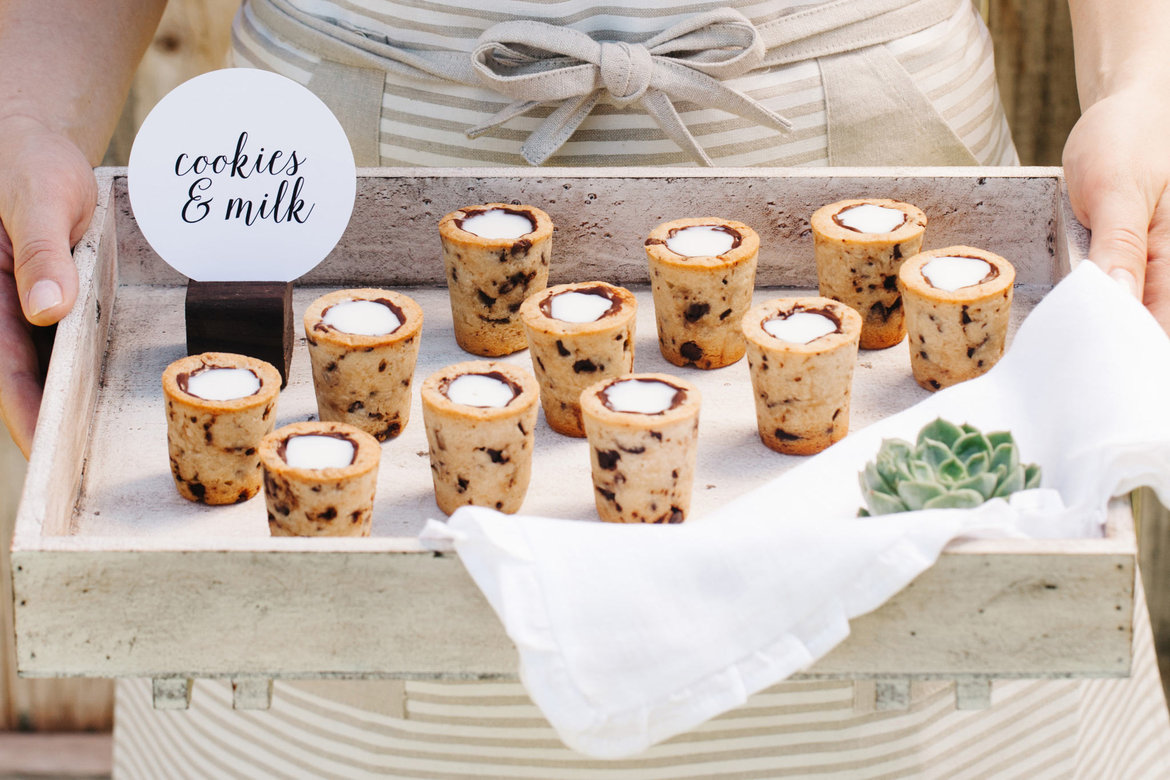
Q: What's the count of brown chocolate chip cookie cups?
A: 11